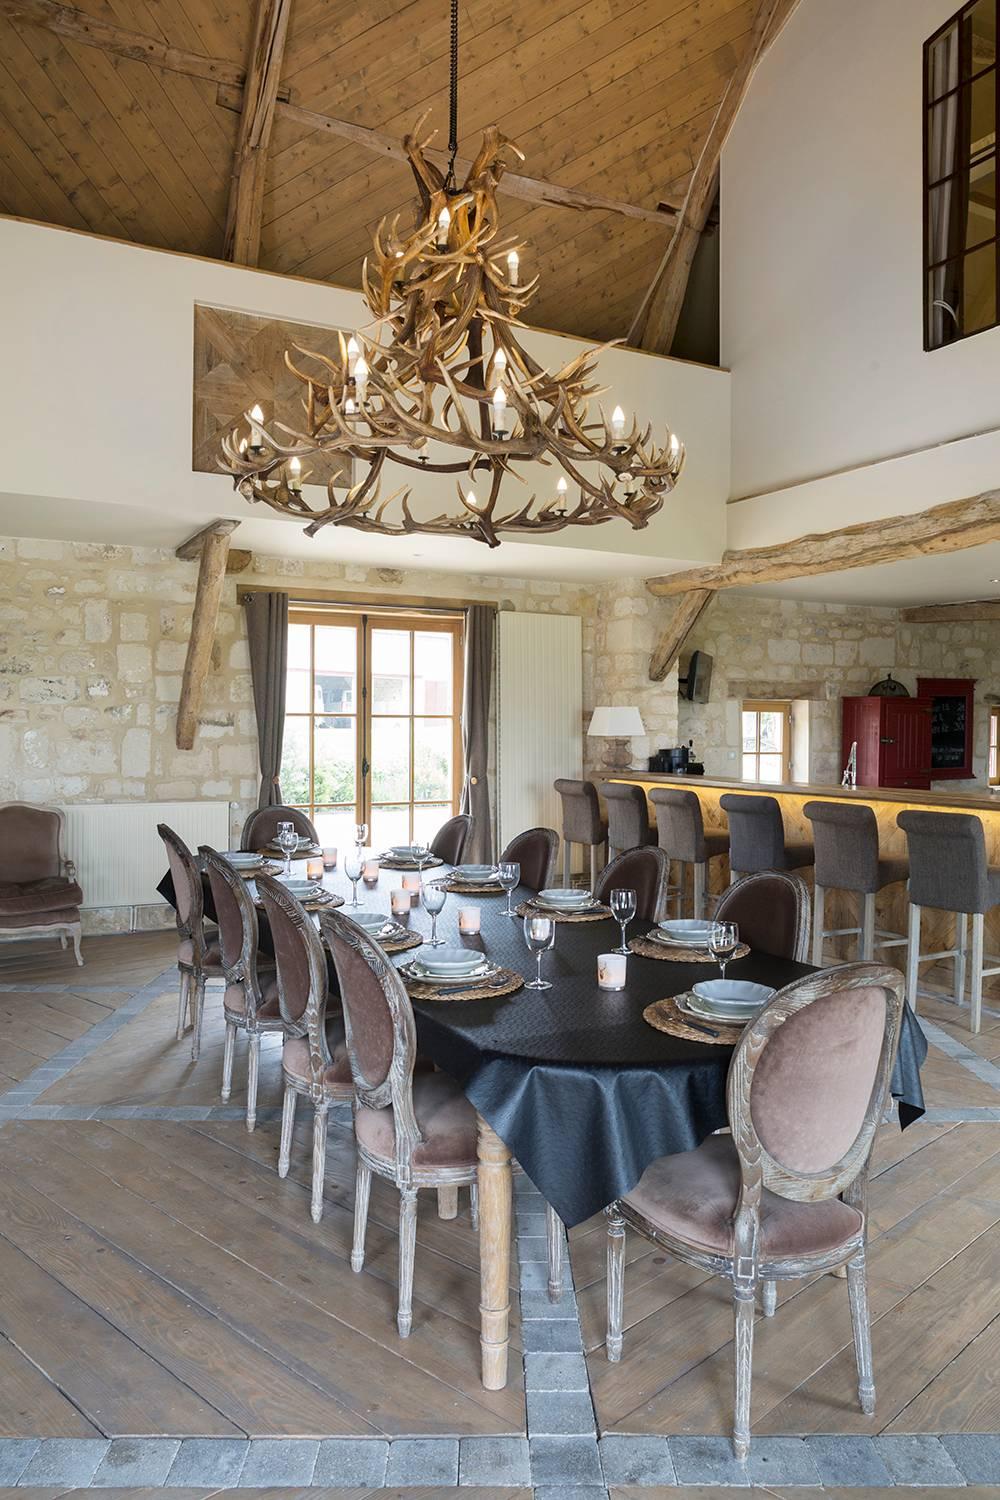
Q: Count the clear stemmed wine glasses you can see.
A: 10